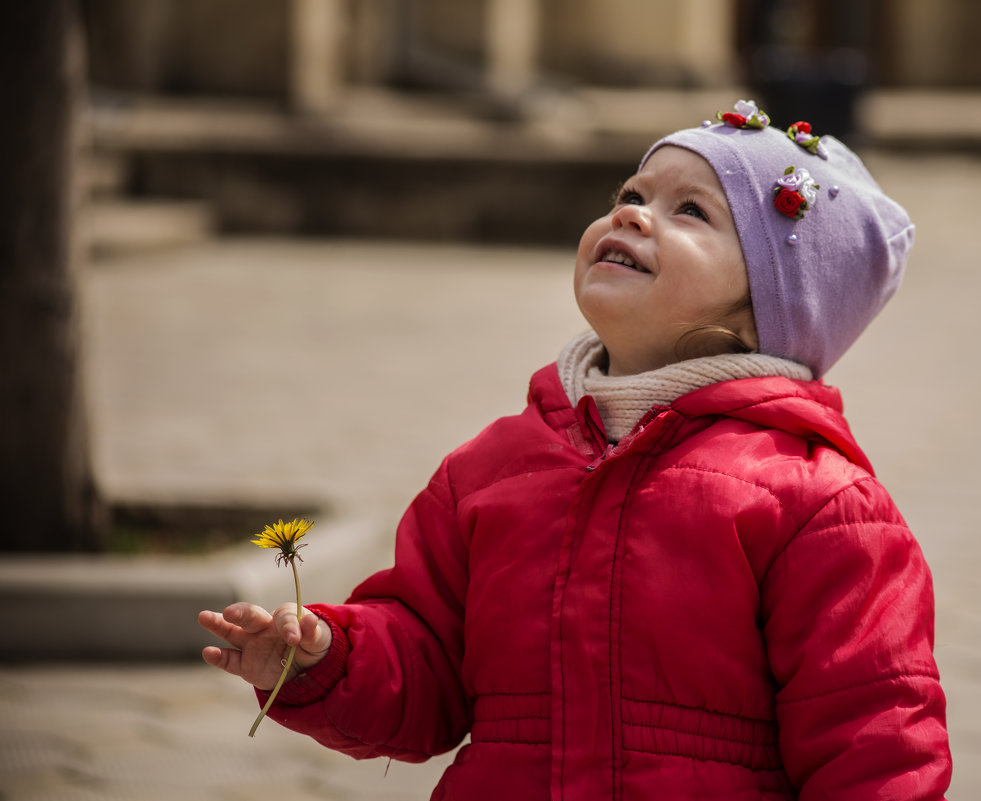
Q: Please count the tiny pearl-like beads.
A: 3